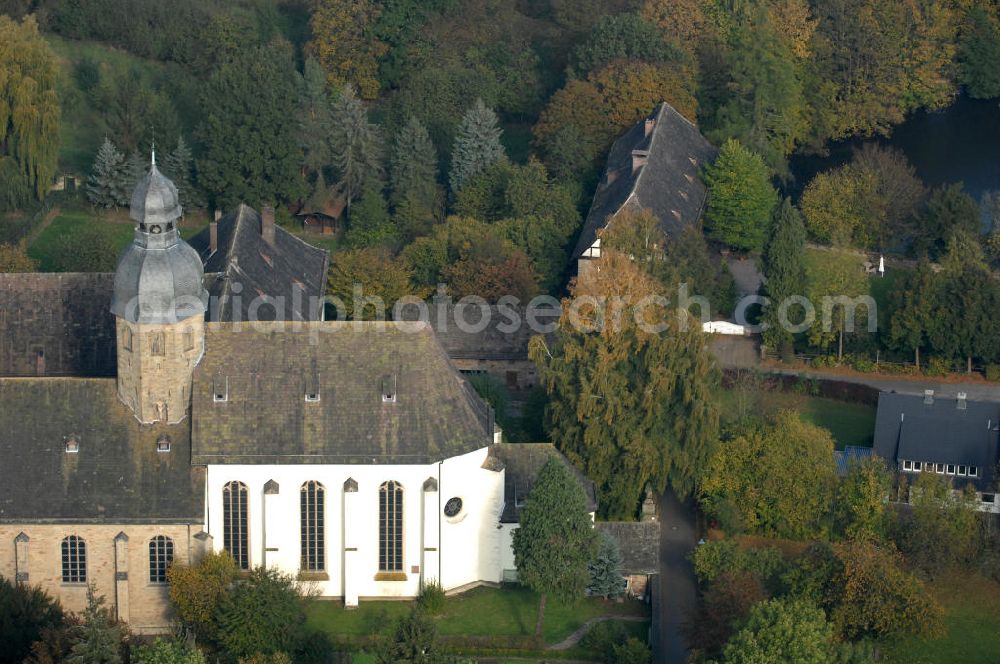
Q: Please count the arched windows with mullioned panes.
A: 5